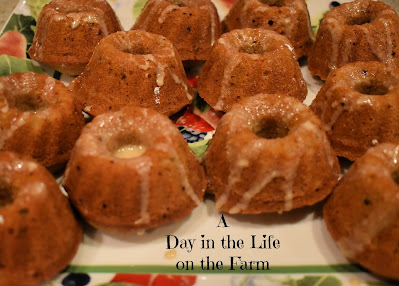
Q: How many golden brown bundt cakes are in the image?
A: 12